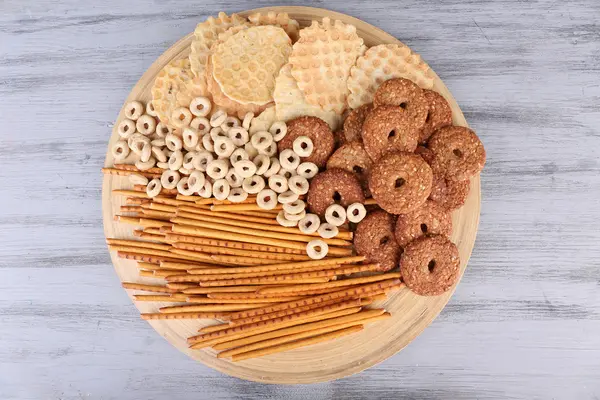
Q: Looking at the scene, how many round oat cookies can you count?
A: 13